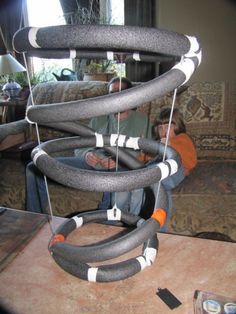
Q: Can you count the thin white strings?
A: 3